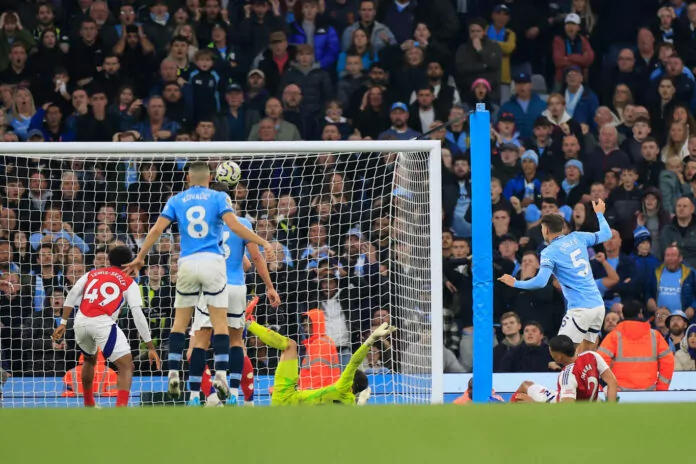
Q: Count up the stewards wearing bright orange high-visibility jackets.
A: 3